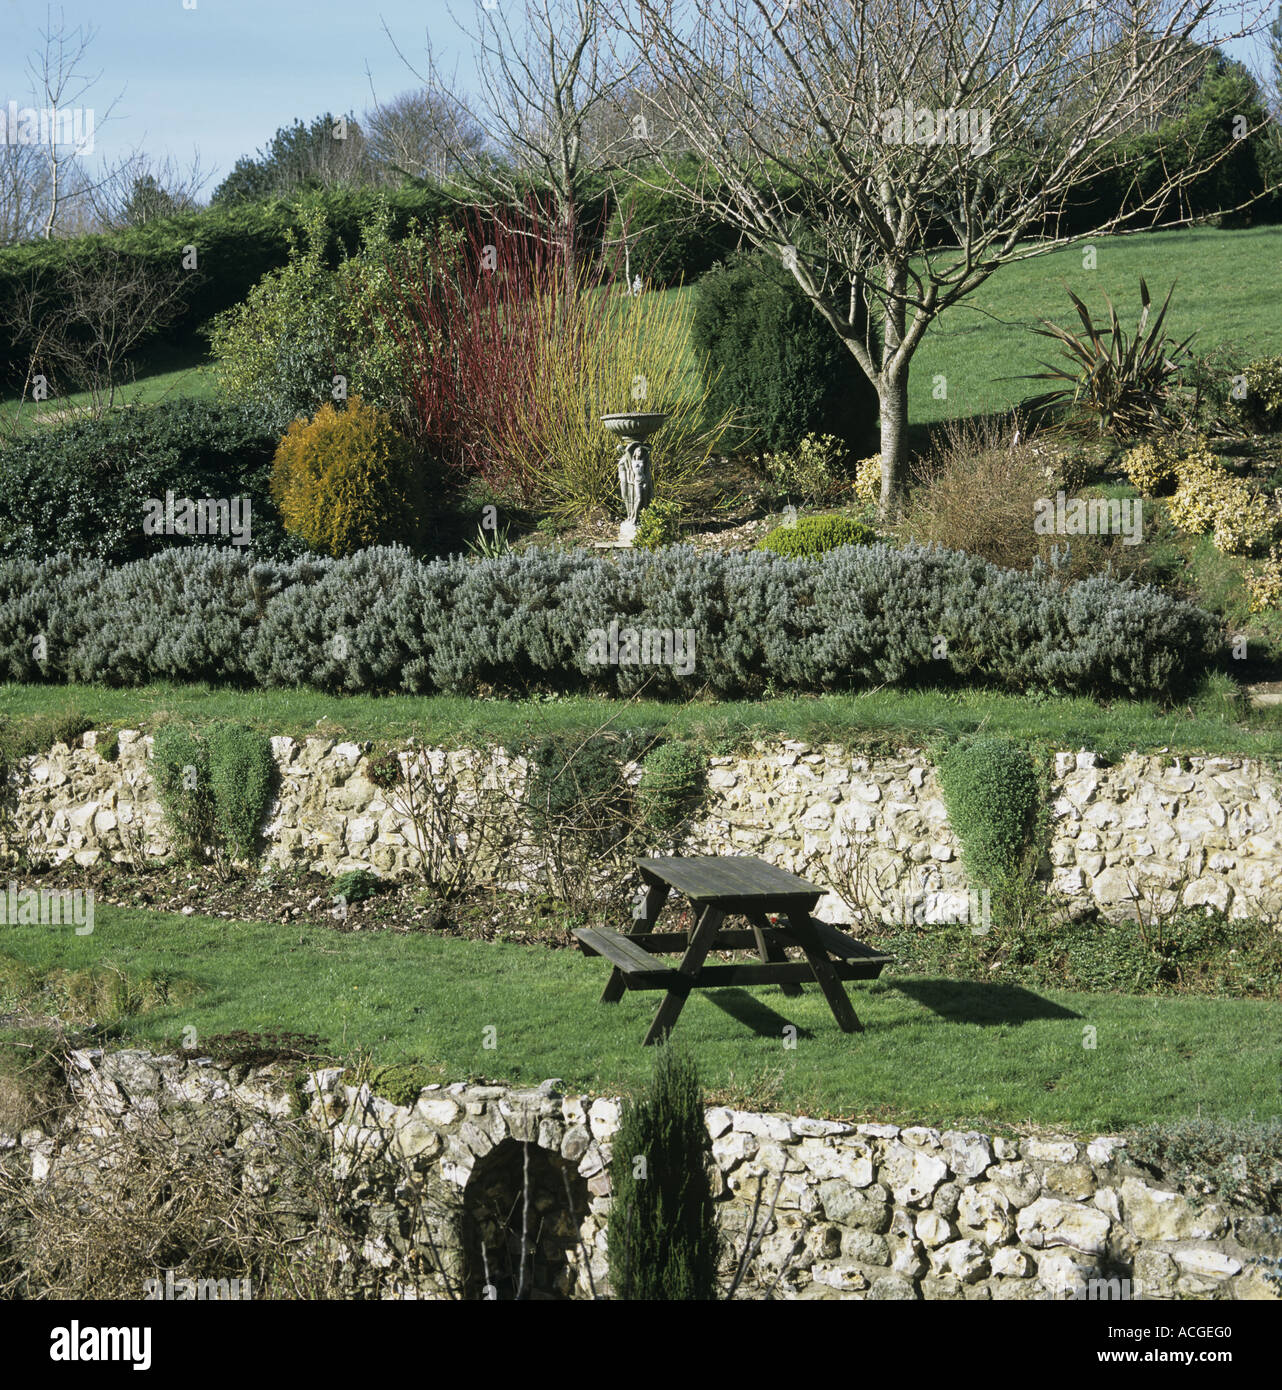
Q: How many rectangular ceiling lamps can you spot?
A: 0